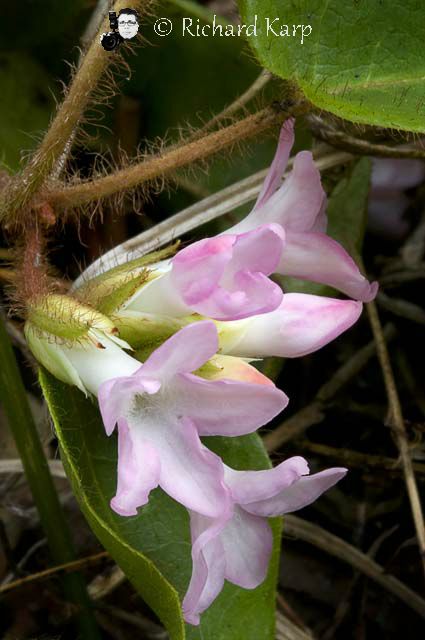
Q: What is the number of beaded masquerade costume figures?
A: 0